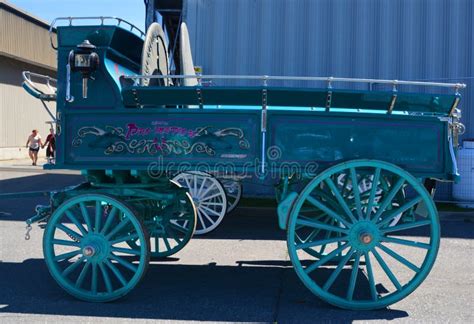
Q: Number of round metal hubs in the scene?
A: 2